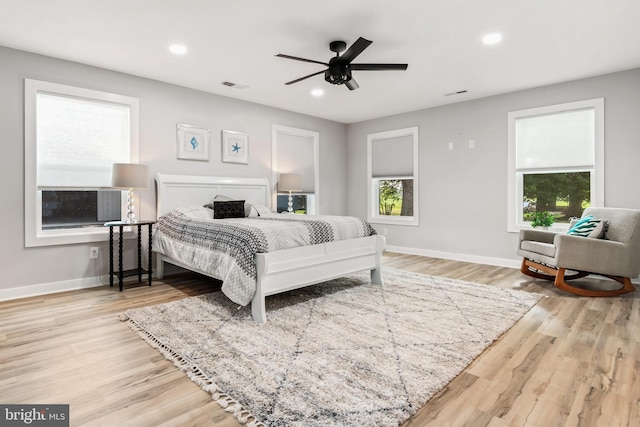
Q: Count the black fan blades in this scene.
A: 5